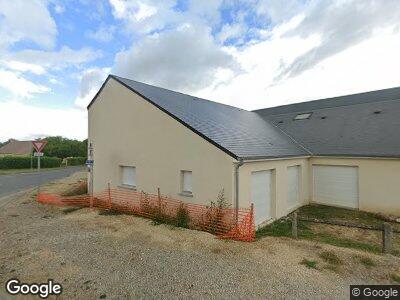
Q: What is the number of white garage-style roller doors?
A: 3